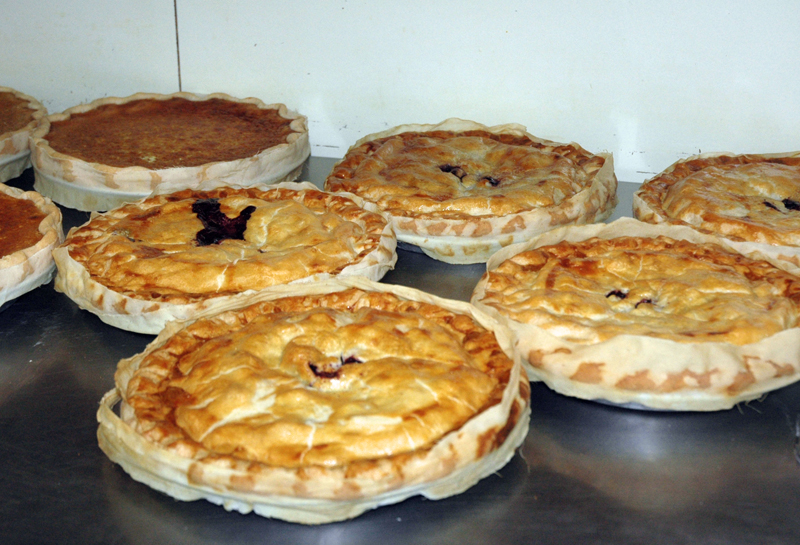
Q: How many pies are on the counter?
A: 8